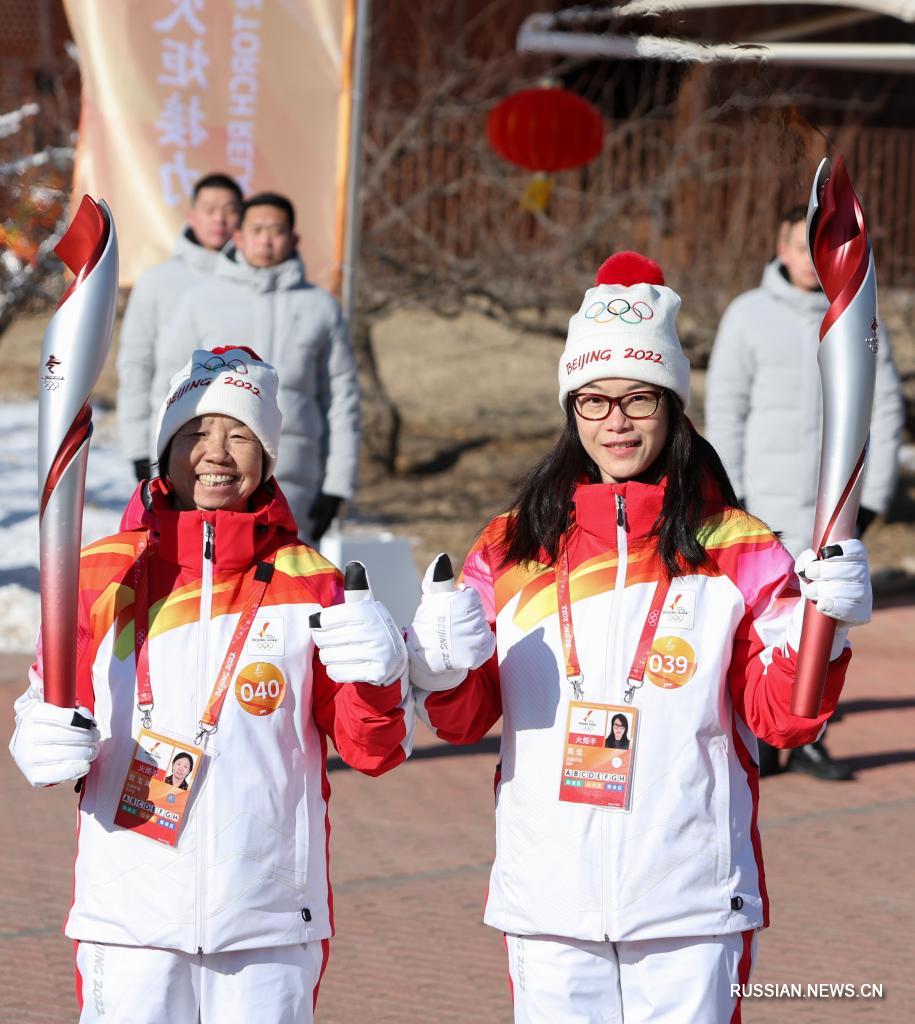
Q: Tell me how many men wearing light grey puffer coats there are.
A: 3